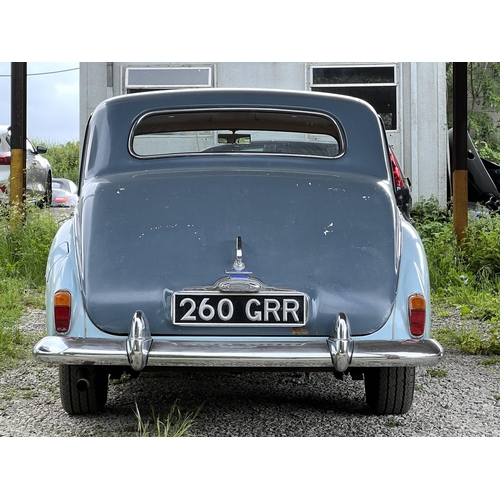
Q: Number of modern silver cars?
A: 2